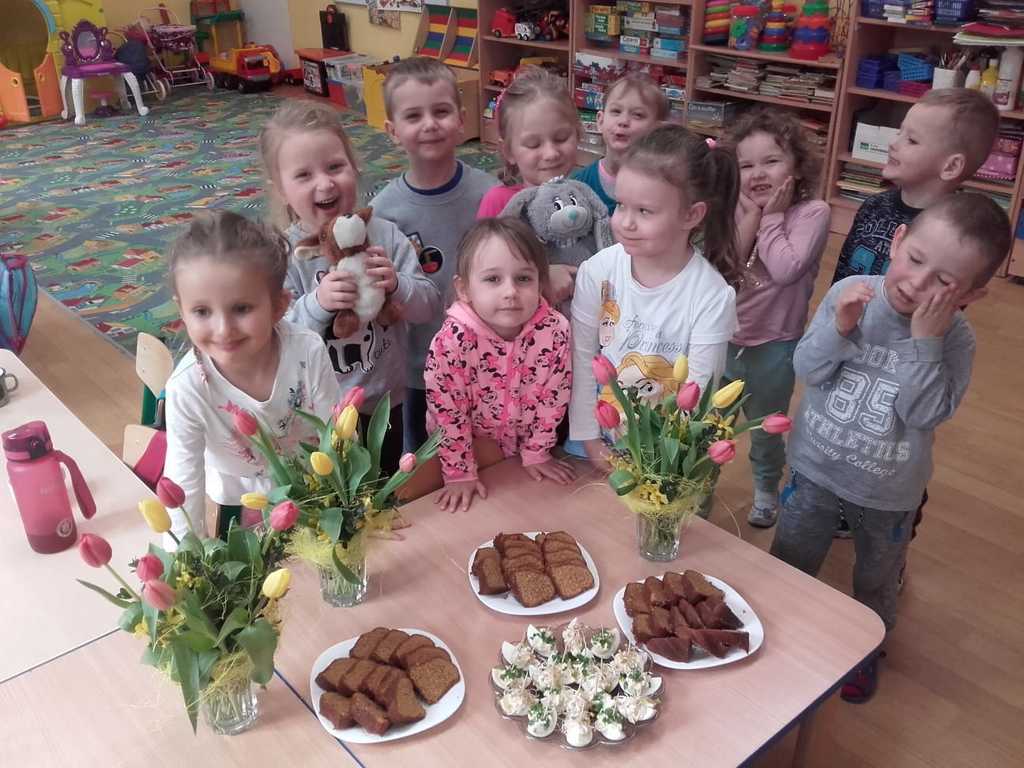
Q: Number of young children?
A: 10